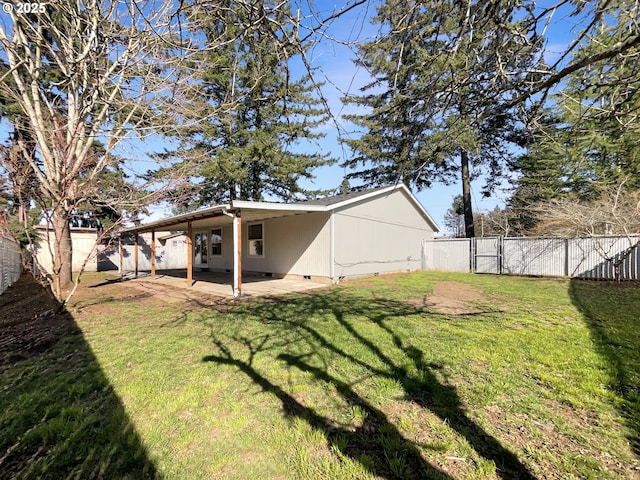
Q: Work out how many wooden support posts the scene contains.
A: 5